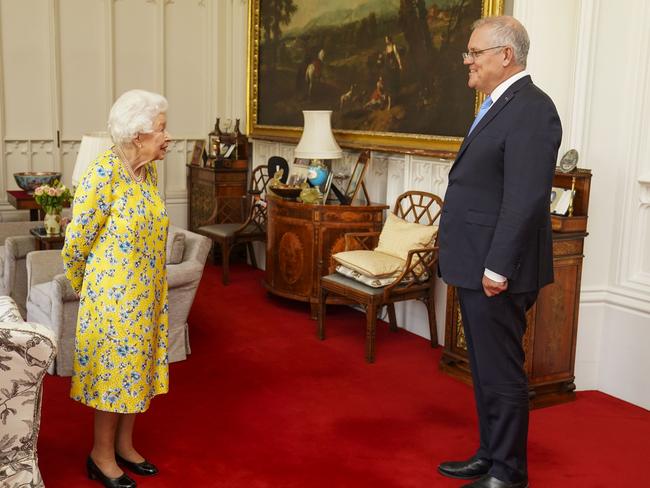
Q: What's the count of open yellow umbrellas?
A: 0